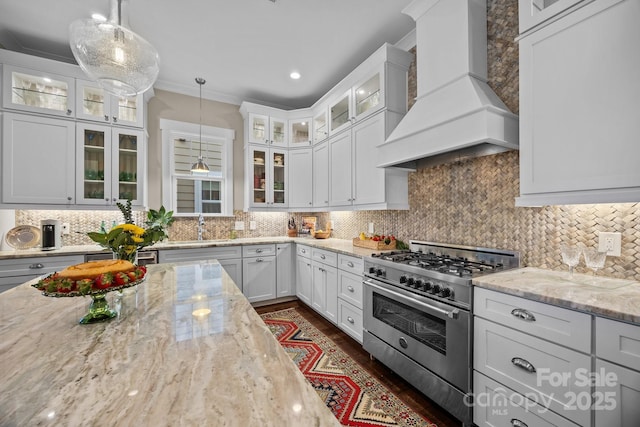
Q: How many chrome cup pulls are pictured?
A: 11